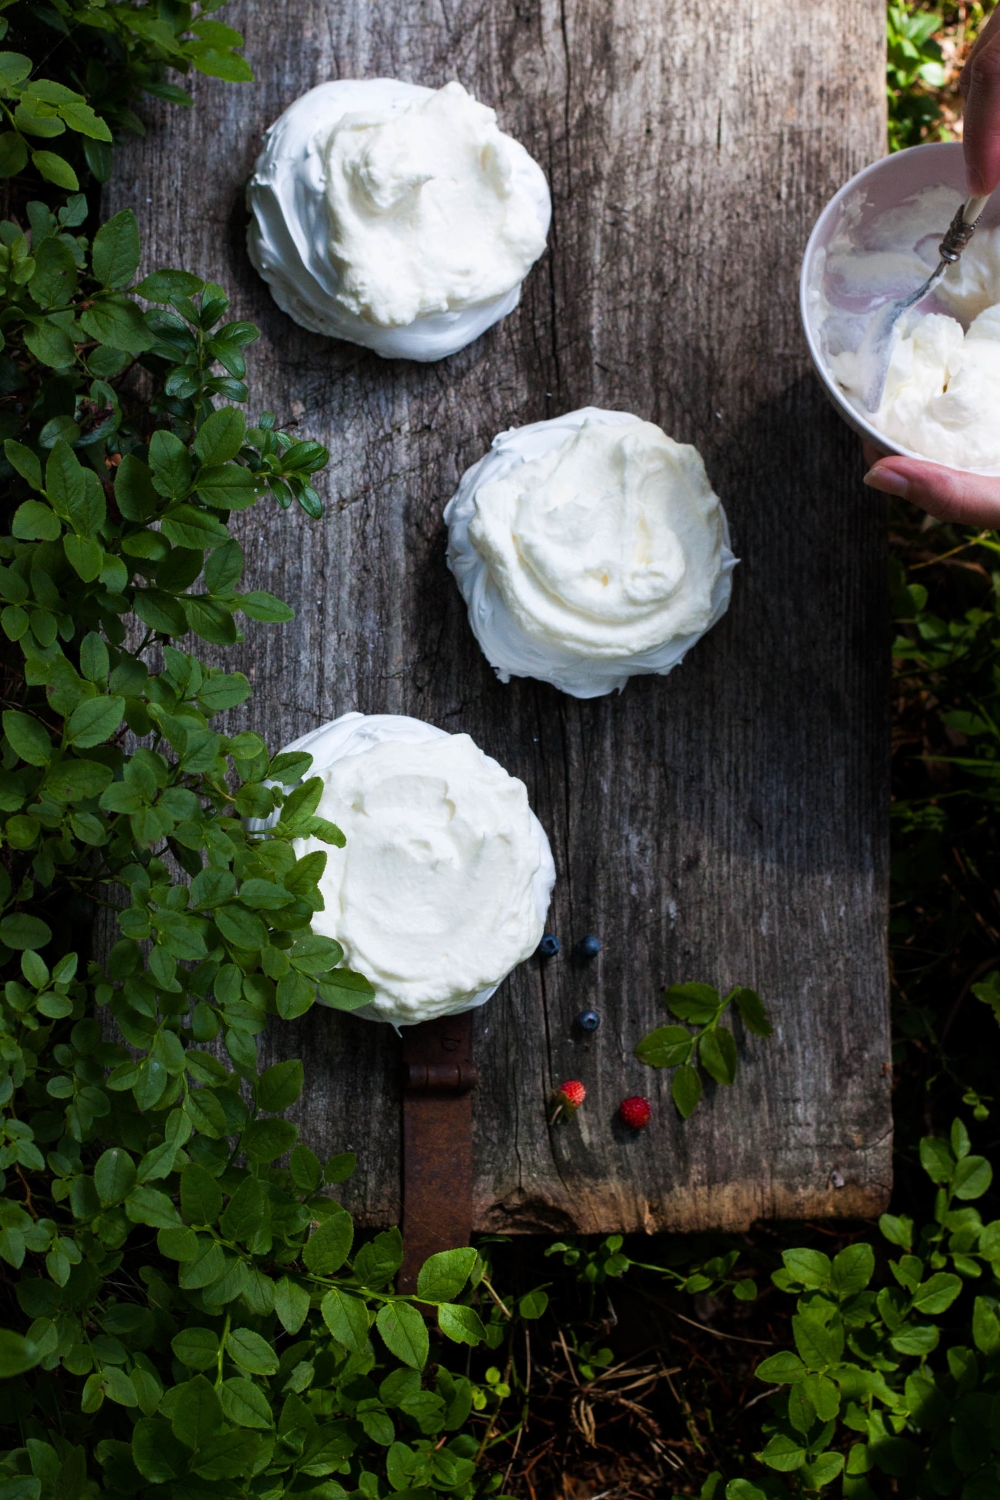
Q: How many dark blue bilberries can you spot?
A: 3